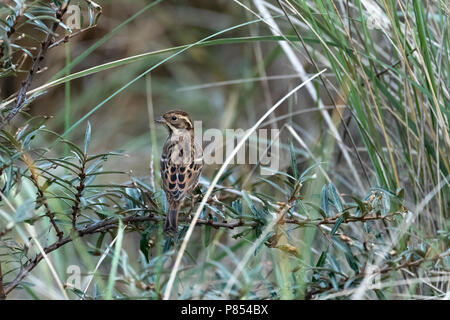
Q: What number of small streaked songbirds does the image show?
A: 1